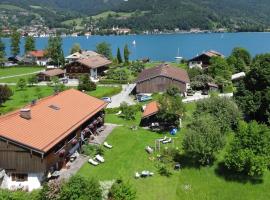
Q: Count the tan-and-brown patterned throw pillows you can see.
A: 0